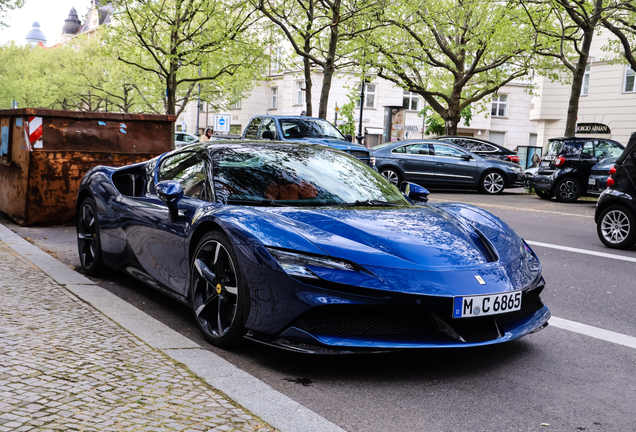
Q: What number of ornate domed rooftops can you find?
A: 2